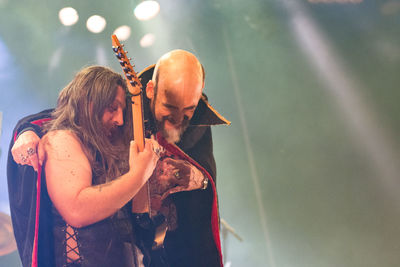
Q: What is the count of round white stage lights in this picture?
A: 5